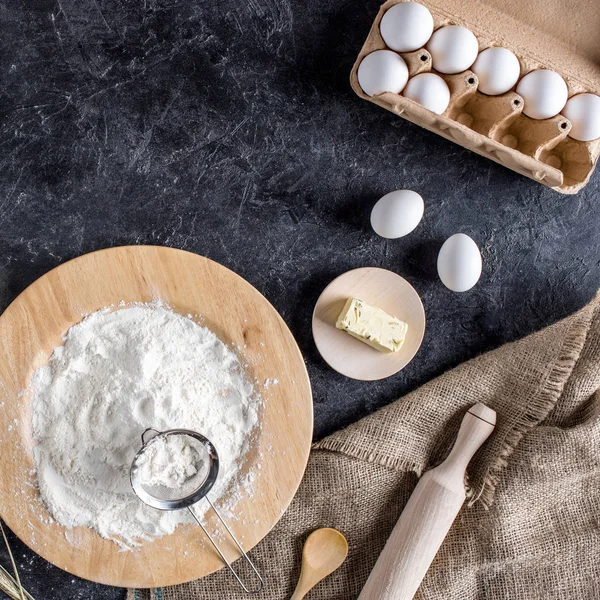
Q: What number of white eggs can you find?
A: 9